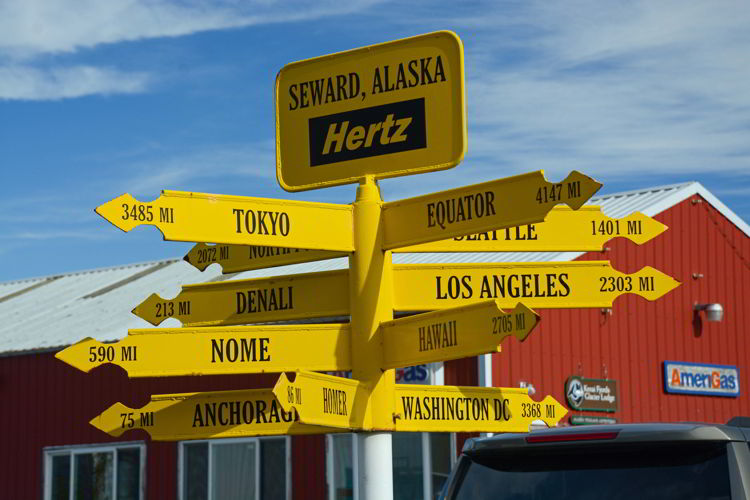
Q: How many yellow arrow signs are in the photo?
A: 11